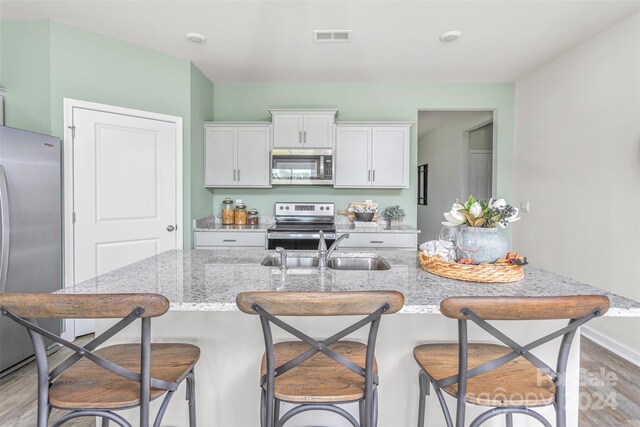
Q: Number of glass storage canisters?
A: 3